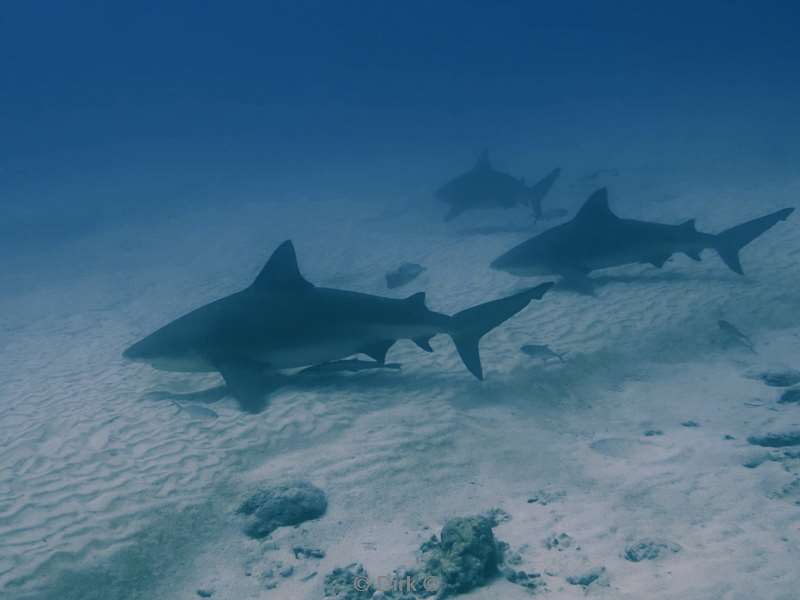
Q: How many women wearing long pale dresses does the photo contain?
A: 0